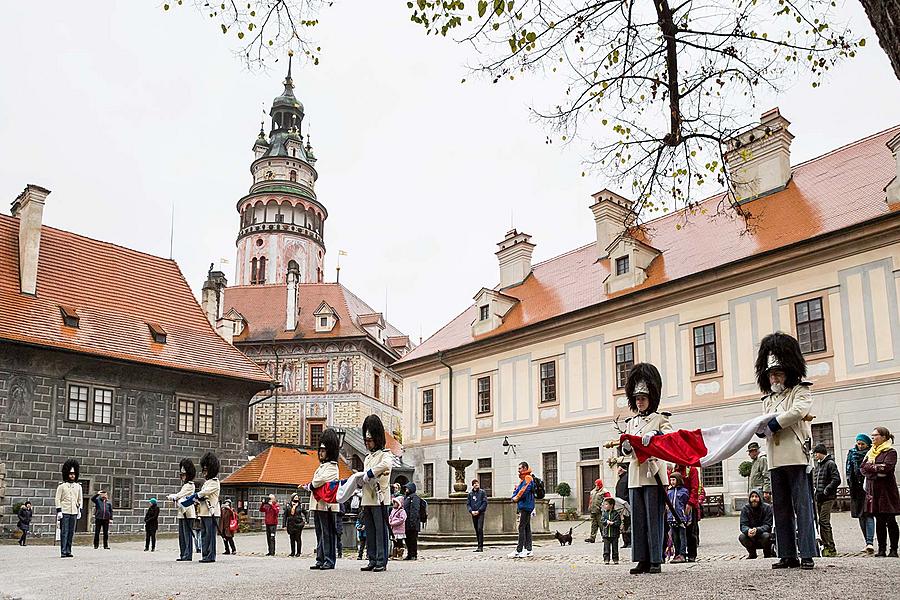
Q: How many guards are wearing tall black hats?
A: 7